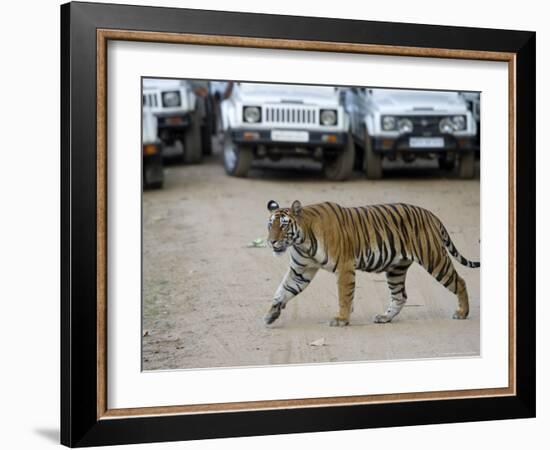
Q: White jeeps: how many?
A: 4